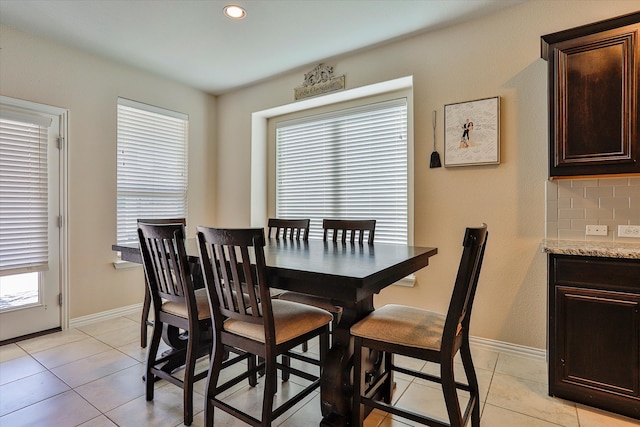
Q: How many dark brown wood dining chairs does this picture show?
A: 6